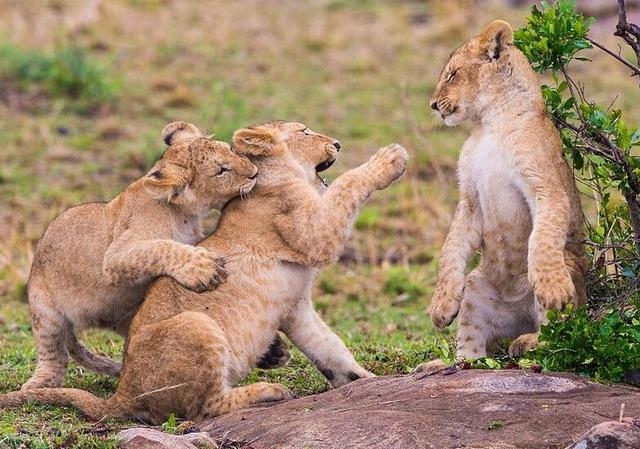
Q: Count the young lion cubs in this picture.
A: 3